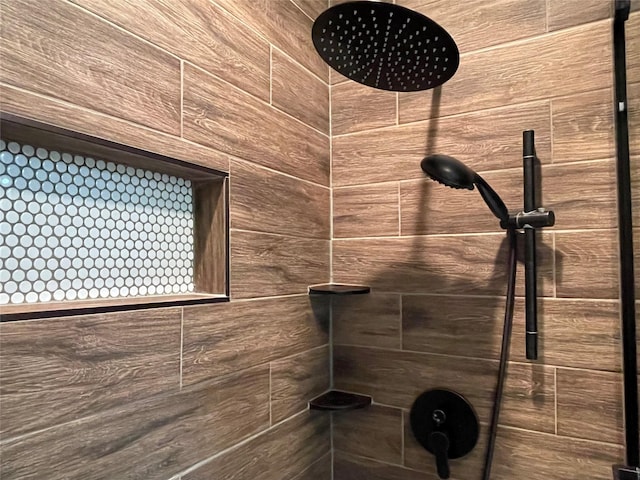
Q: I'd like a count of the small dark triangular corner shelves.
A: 2